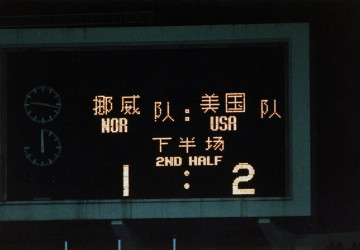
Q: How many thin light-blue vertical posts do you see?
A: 3